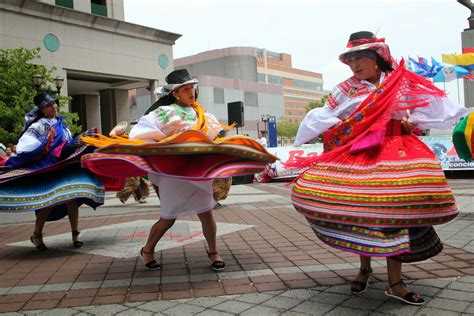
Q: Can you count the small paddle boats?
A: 0